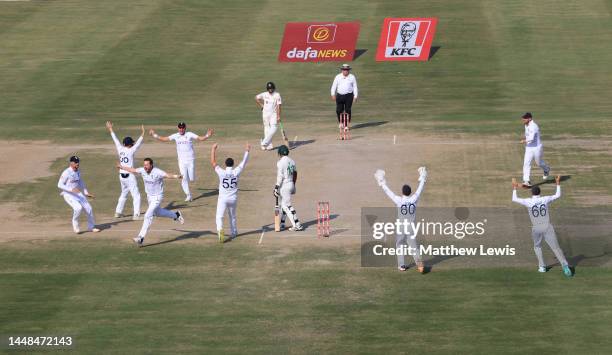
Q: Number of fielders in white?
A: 8